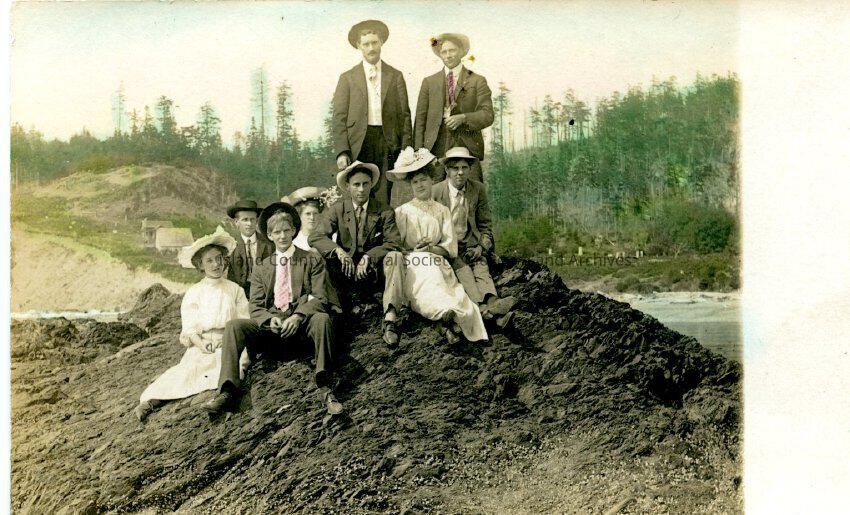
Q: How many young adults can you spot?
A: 9